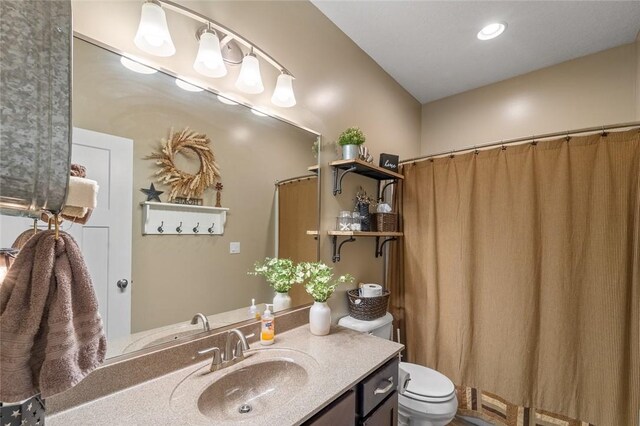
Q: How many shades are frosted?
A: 4